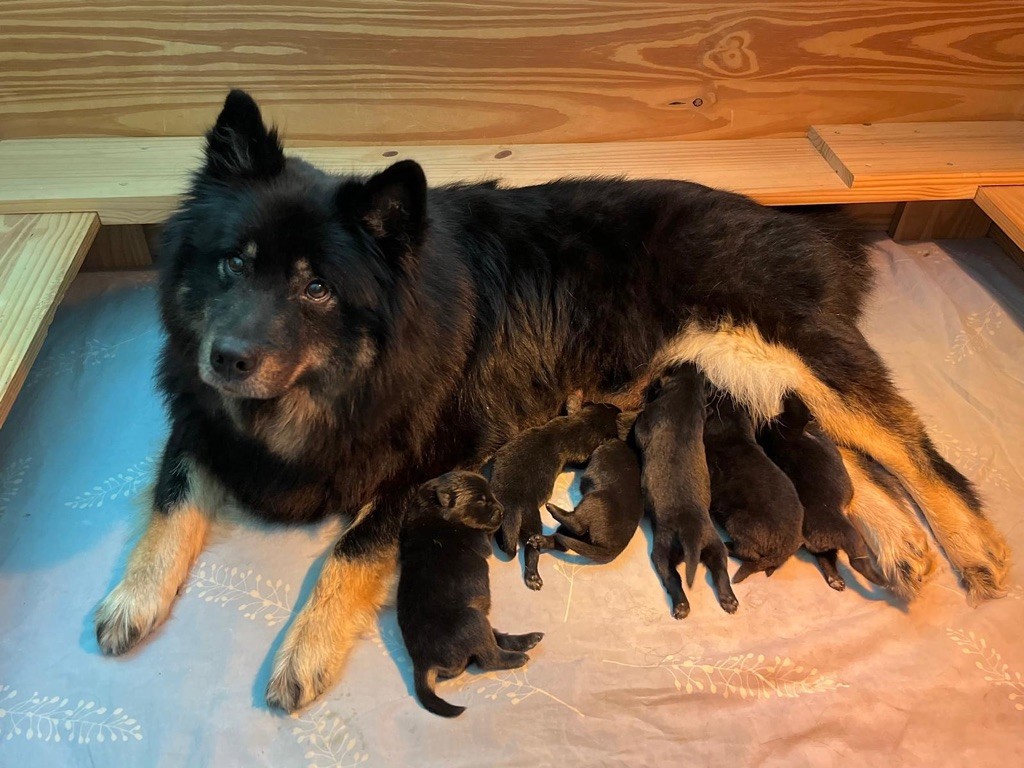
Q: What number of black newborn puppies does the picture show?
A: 6